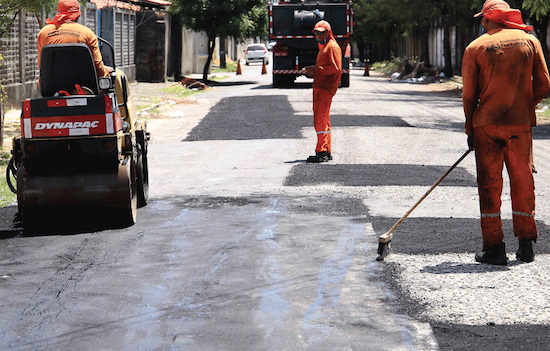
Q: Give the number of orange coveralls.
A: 3